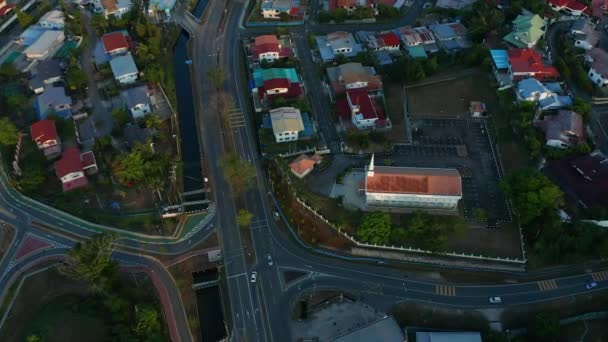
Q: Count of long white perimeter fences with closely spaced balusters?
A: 1